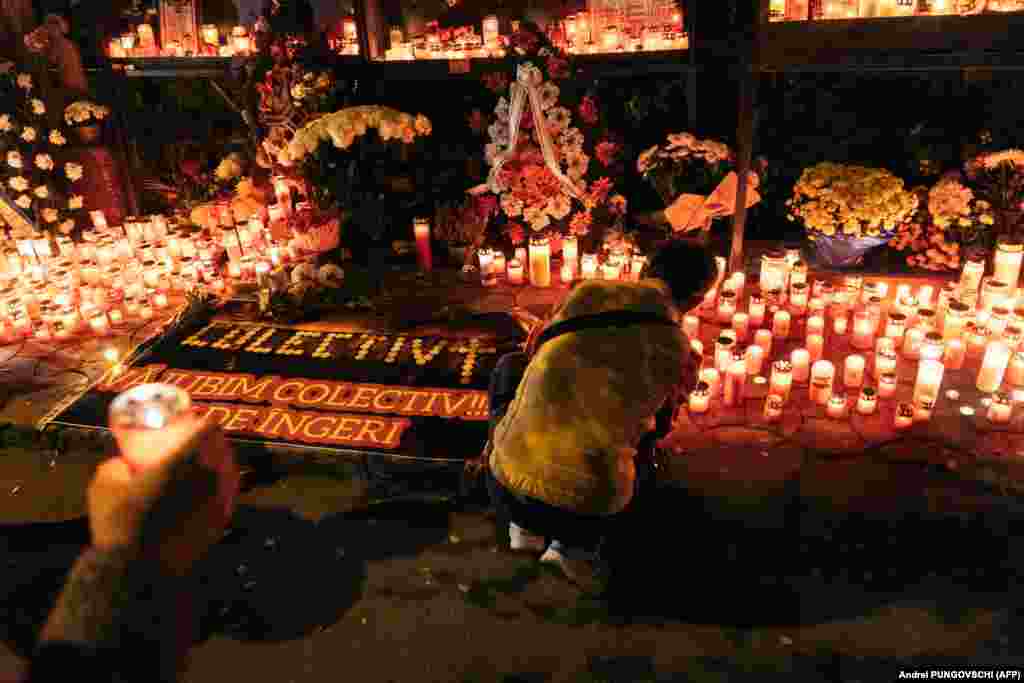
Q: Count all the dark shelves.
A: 3